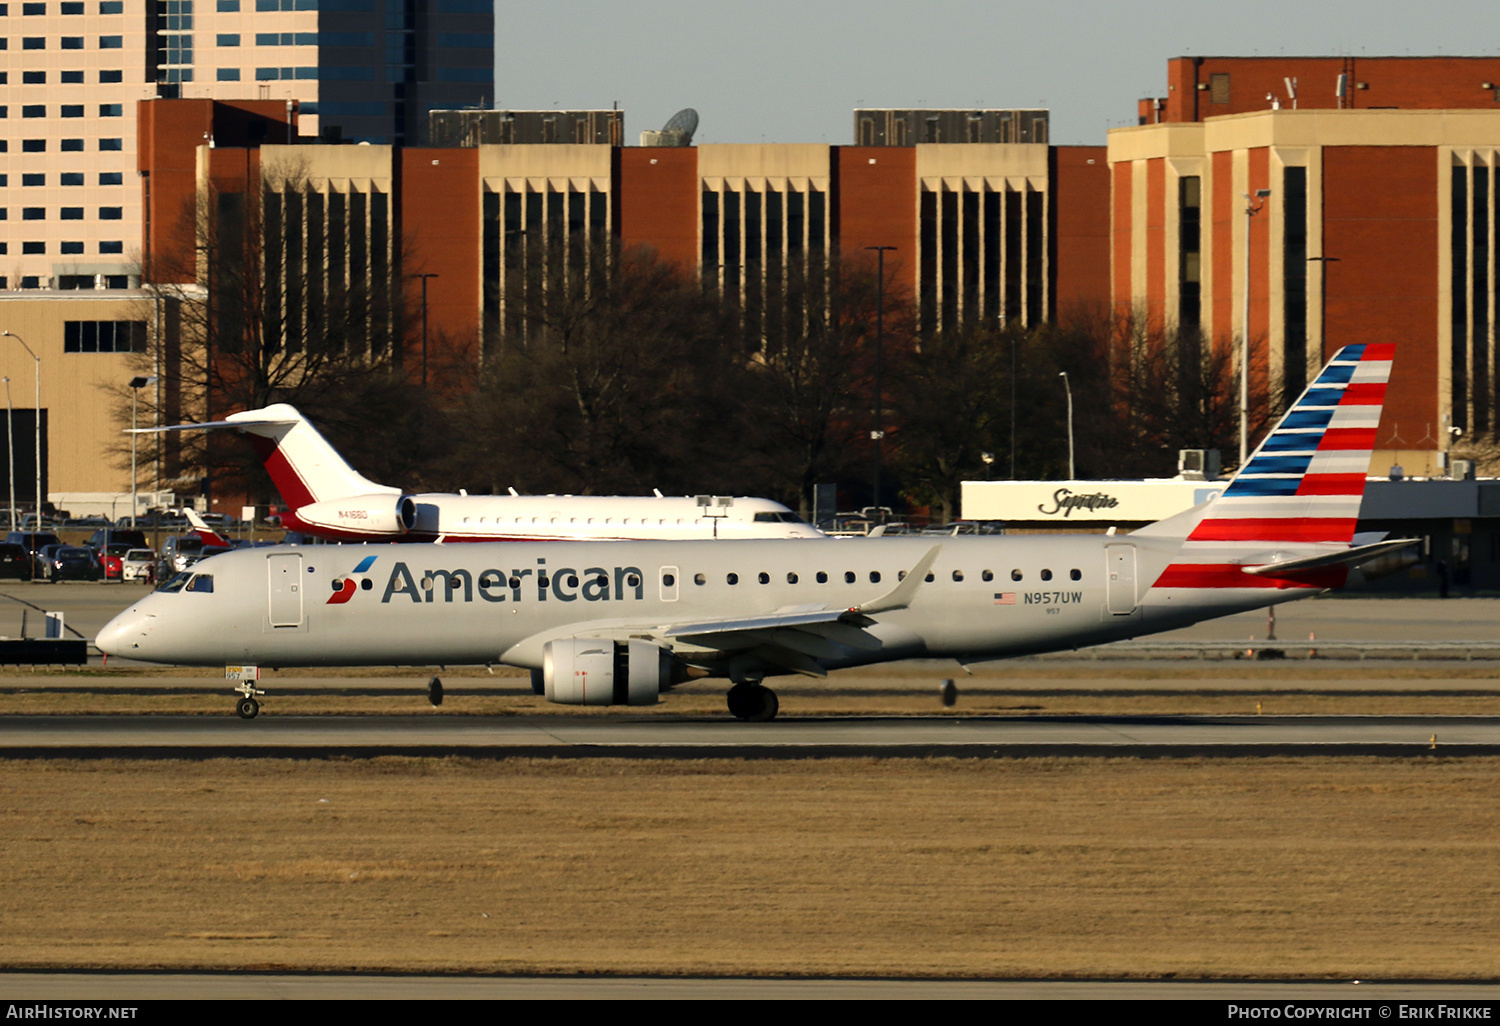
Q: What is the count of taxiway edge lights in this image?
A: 2